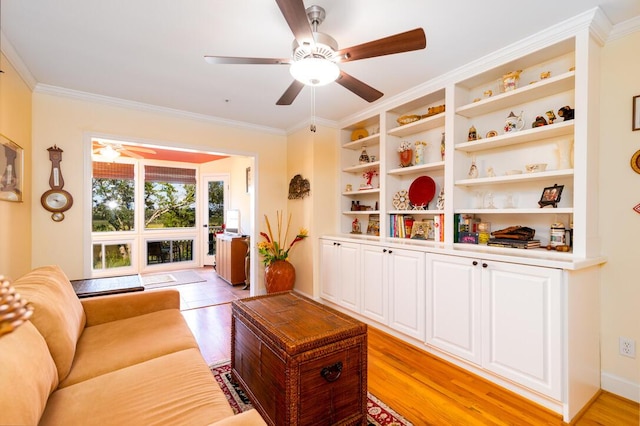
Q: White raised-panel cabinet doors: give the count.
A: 6